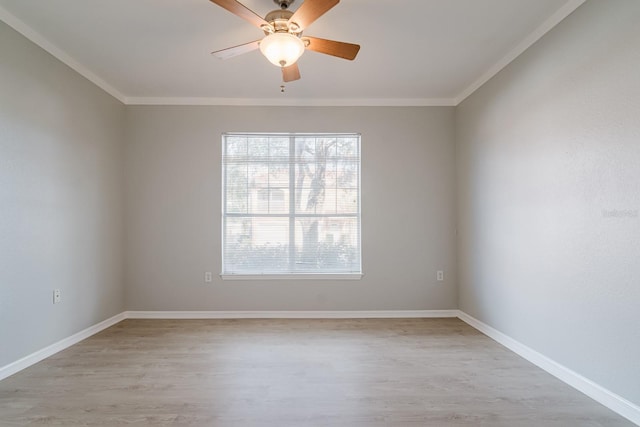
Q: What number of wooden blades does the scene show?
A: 5